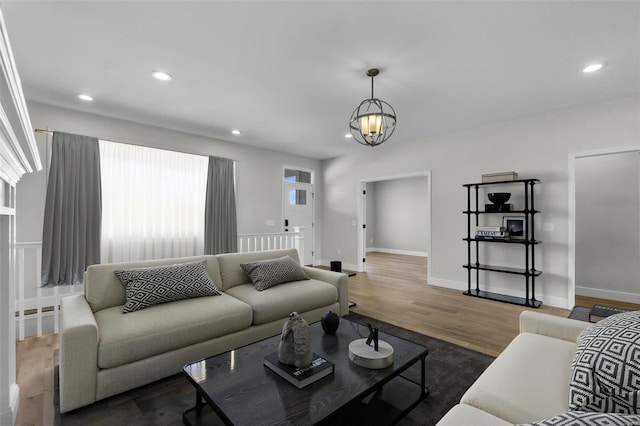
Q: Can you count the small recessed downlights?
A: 5